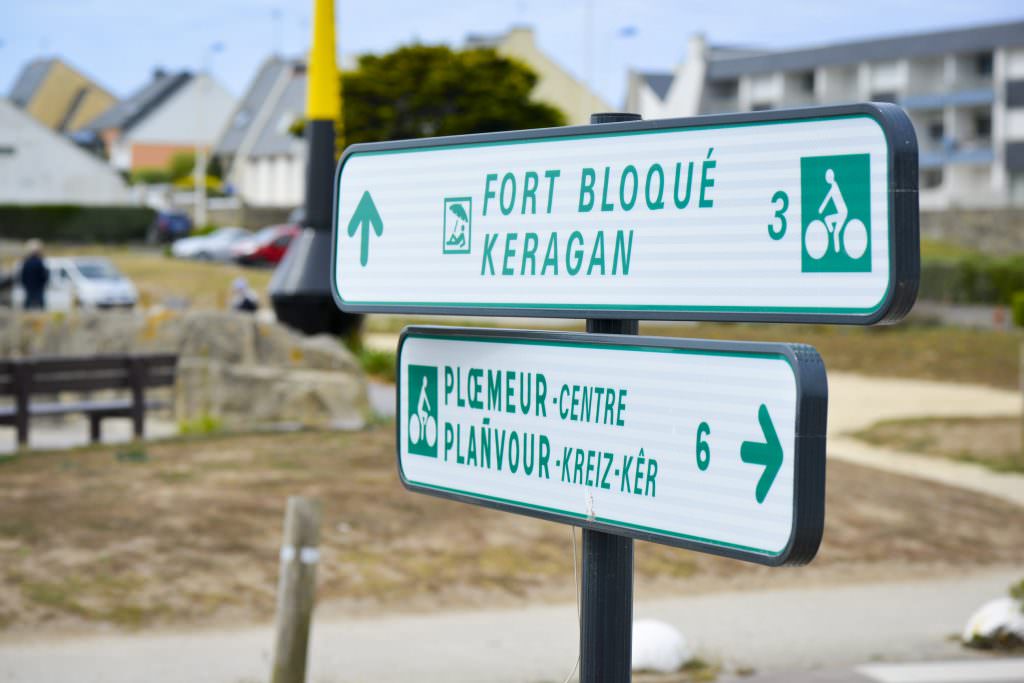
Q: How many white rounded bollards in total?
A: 2